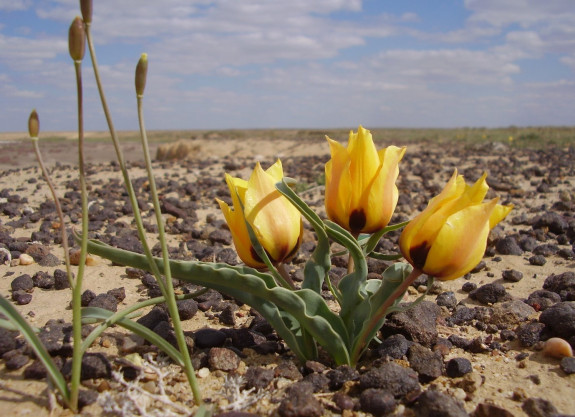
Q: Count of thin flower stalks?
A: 4